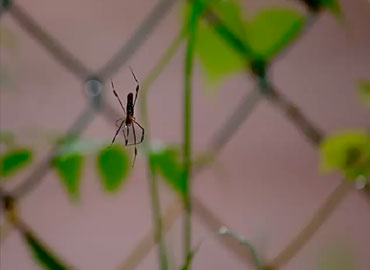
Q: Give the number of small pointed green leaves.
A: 4